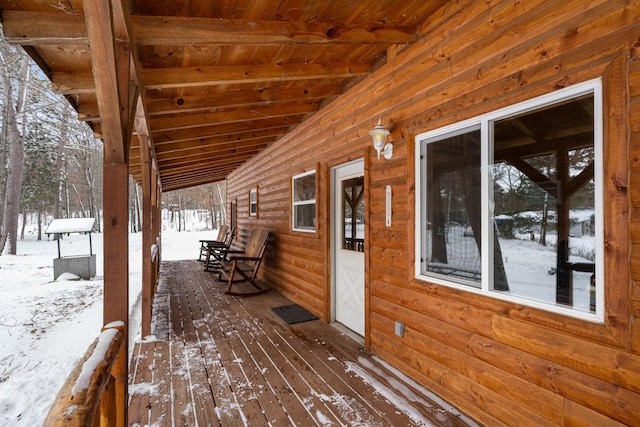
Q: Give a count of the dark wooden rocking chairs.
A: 3